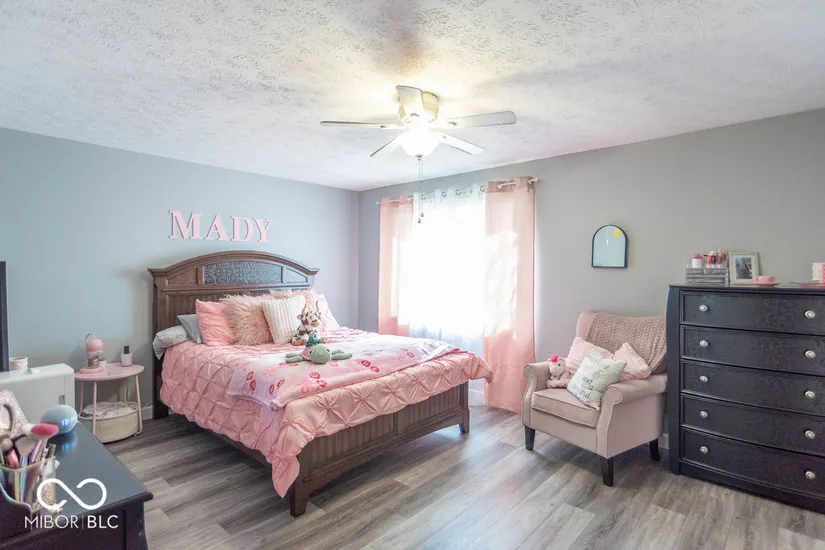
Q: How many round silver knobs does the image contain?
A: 10